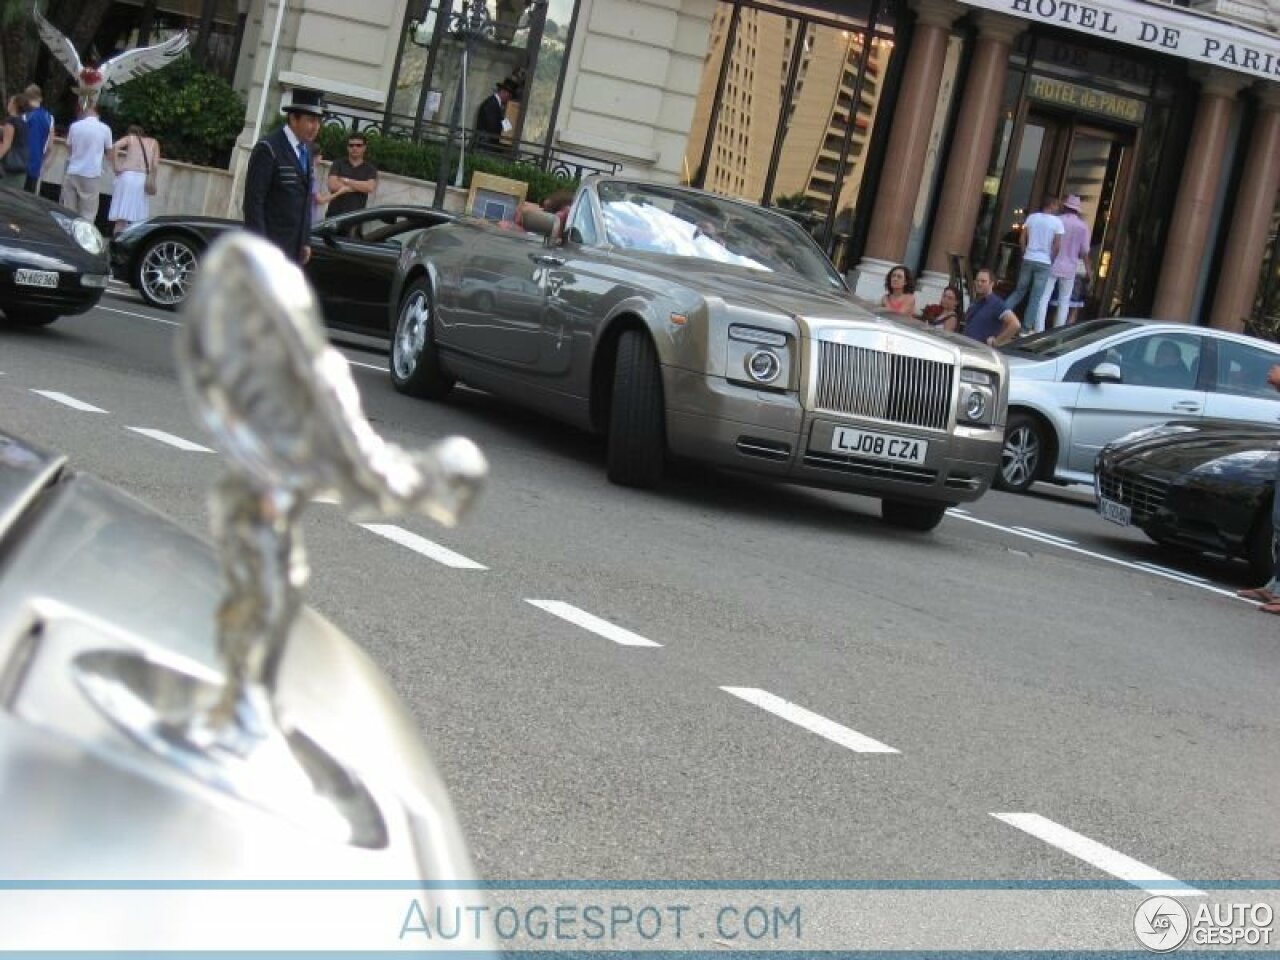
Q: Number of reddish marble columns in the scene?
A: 4